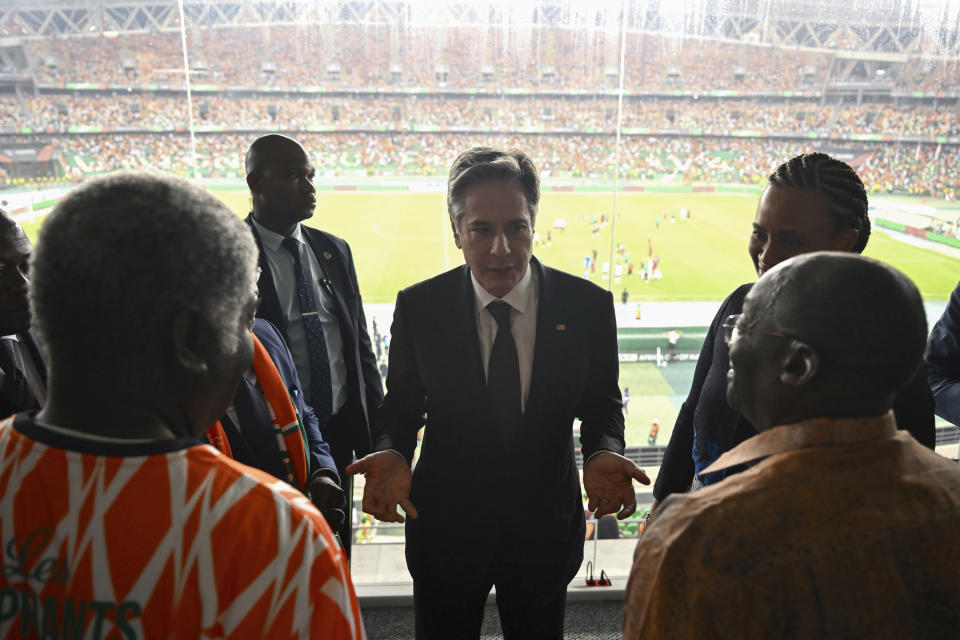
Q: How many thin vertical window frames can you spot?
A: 2